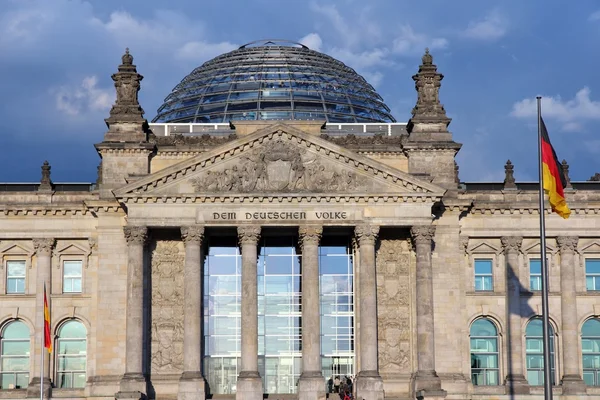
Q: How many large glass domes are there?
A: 1